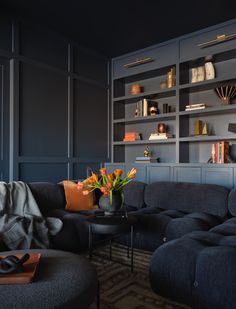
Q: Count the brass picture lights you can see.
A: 2